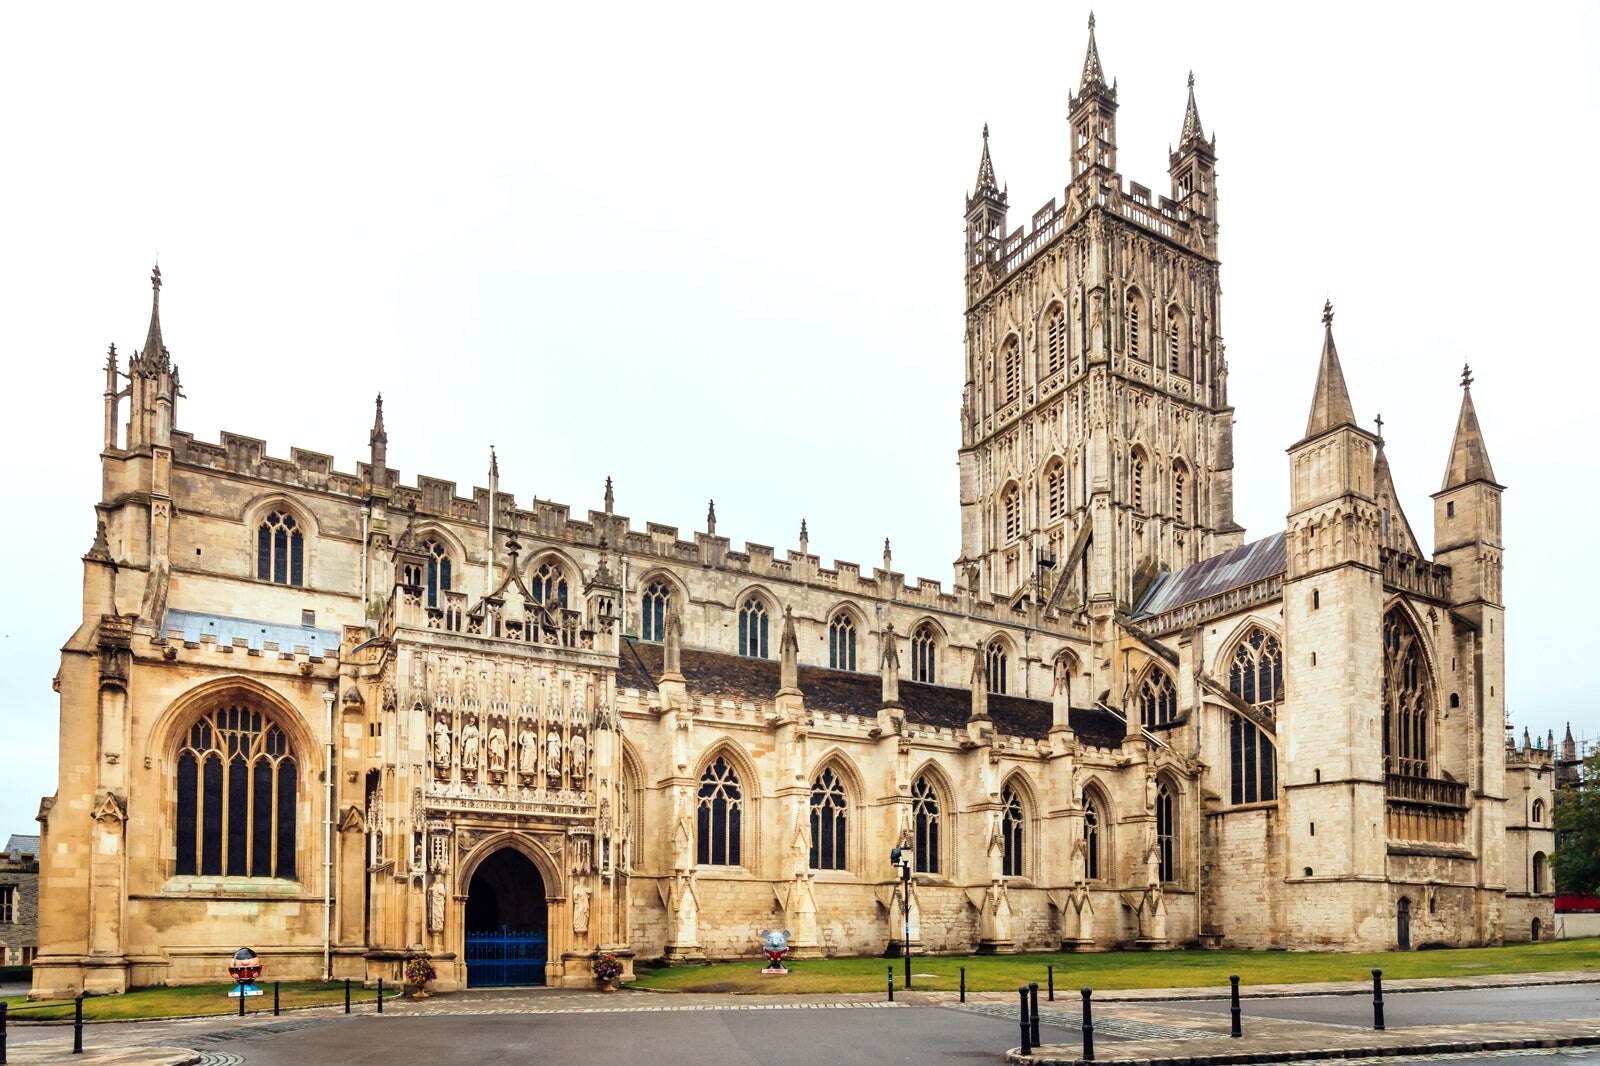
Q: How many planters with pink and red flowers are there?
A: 2